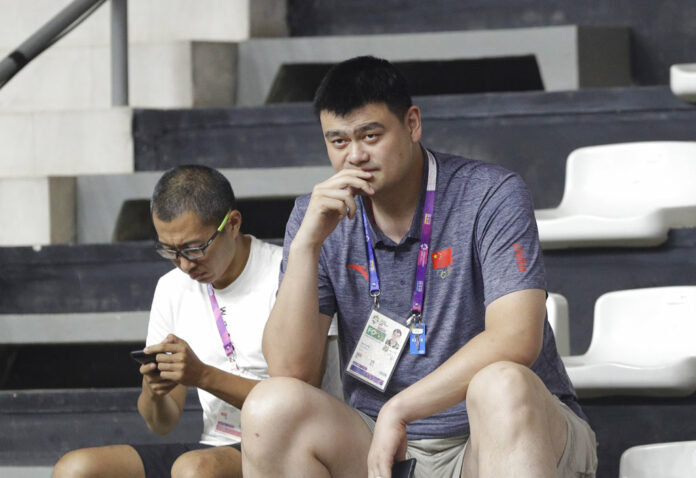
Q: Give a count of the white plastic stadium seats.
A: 5